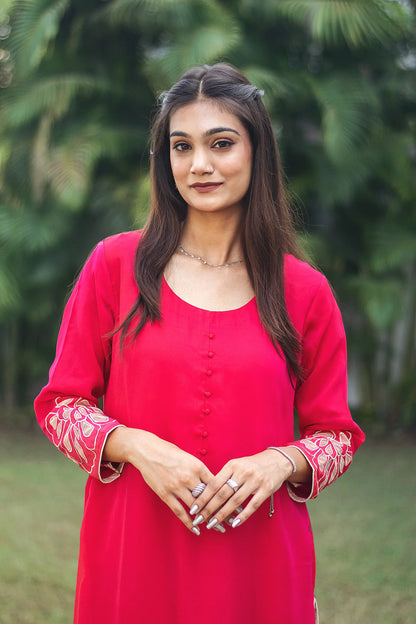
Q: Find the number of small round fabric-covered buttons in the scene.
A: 7